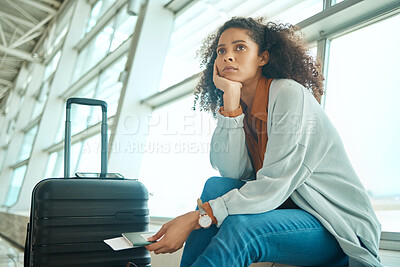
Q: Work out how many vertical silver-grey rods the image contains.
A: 2